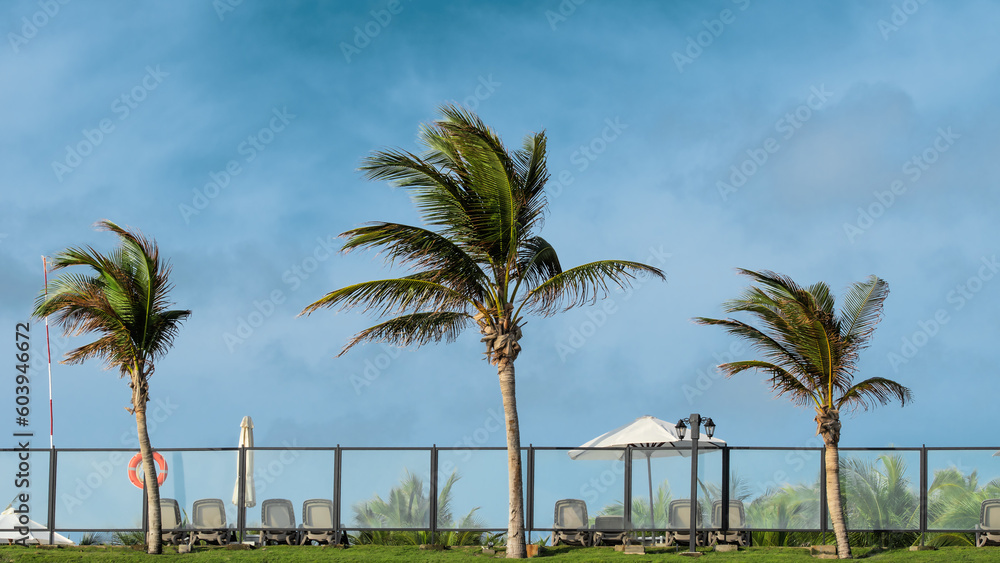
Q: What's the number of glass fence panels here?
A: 11